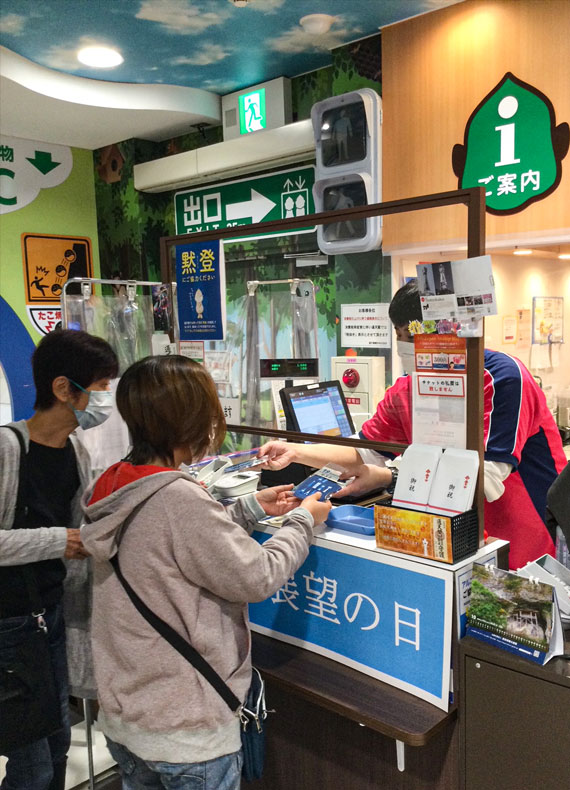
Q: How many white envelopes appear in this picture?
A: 2